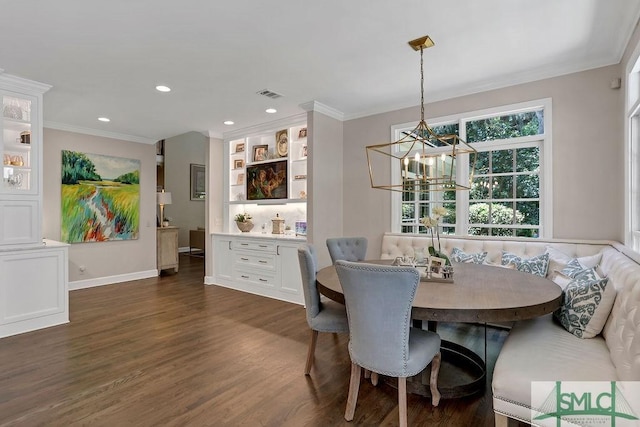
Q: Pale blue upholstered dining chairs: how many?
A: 3